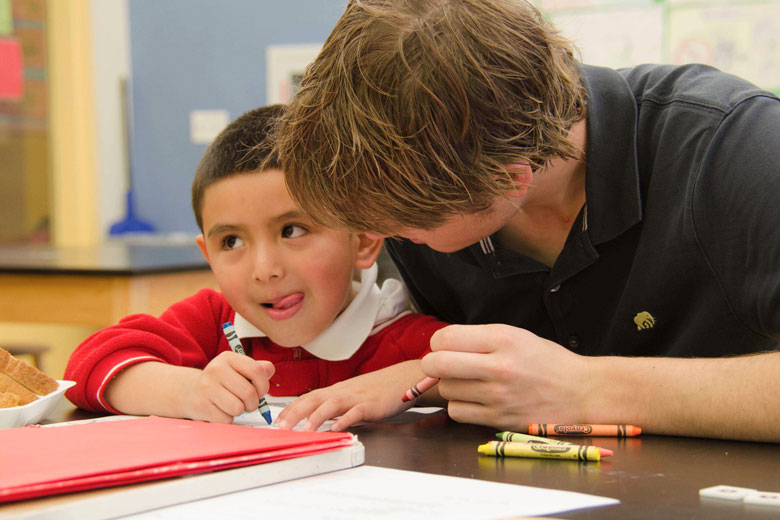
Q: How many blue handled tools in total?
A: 1